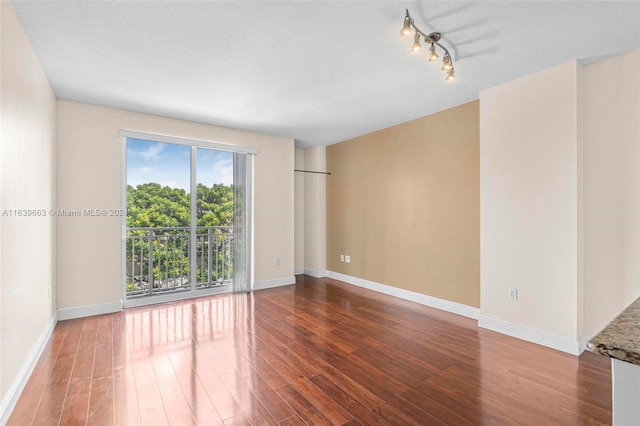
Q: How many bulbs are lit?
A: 5